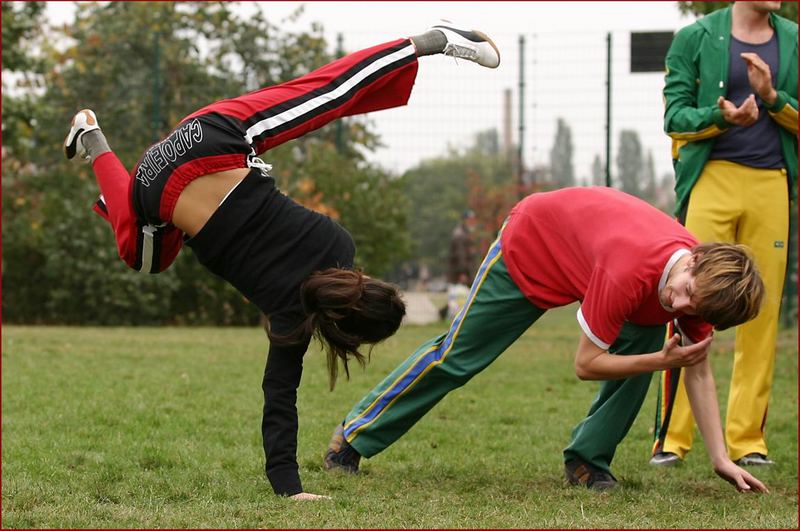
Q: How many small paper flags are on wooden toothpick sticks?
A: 0